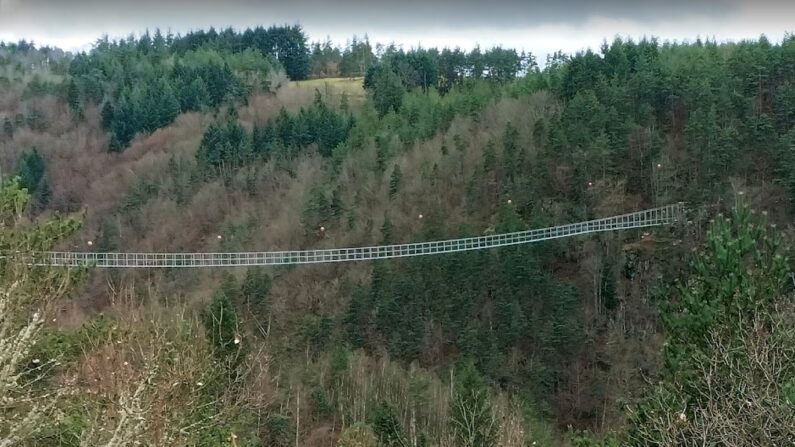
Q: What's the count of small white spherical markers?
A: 7